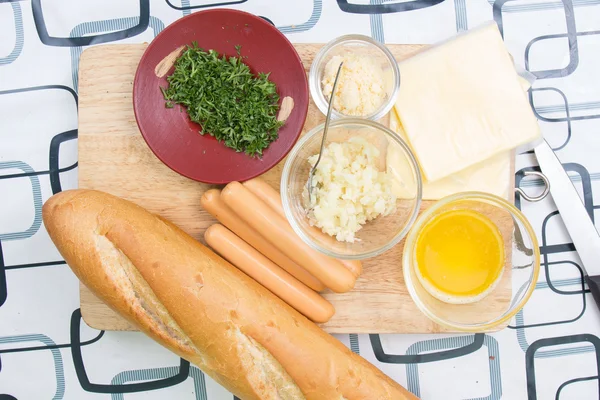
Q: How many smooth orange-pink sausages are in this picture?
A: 4